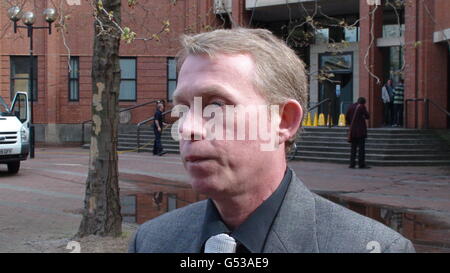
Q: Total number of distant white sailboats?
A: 0